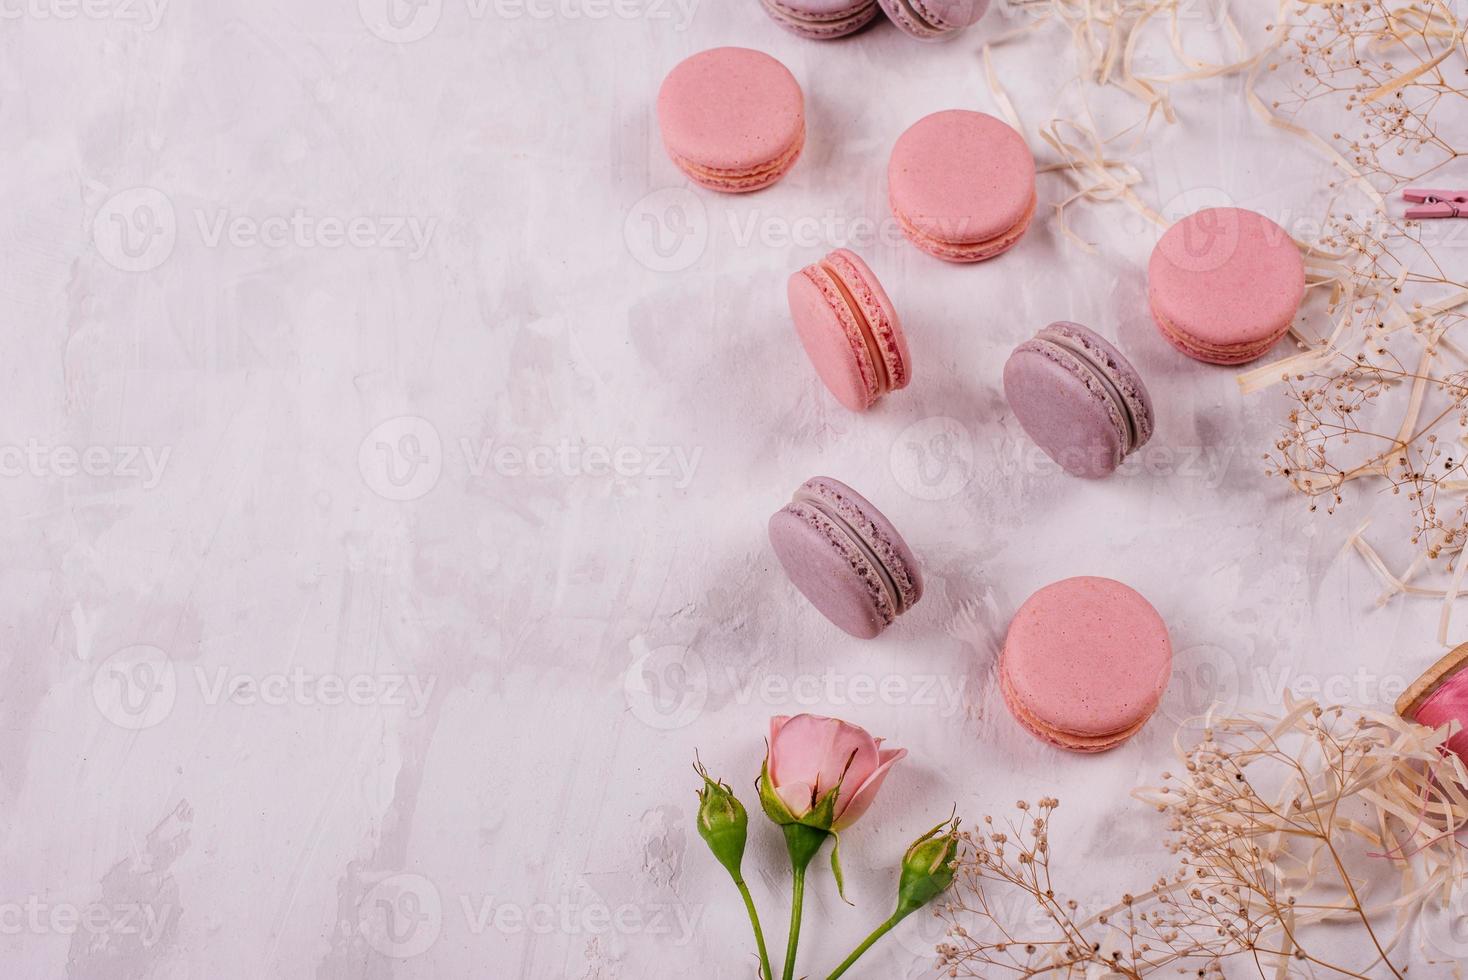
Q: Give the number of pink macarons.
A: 5